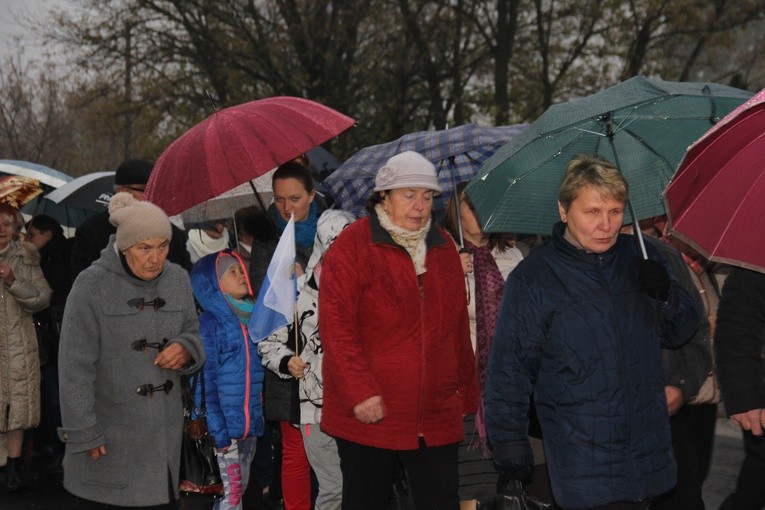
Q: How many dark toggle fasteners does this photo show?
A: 3